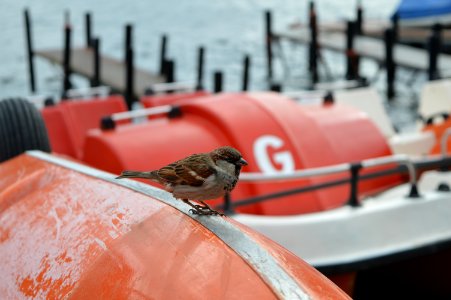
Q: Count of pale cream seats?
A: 2